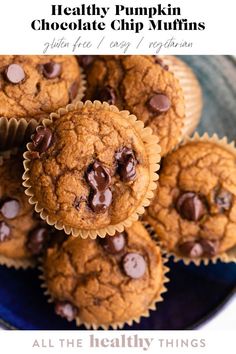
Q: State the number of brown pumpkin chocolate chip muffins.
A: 6